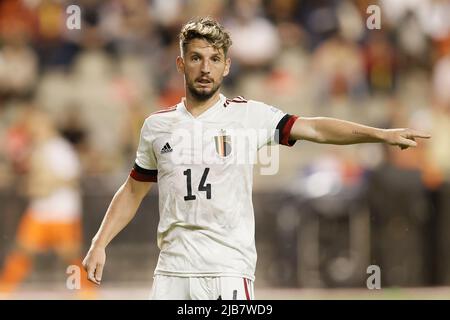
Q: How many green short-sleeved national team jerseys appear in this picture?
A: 0